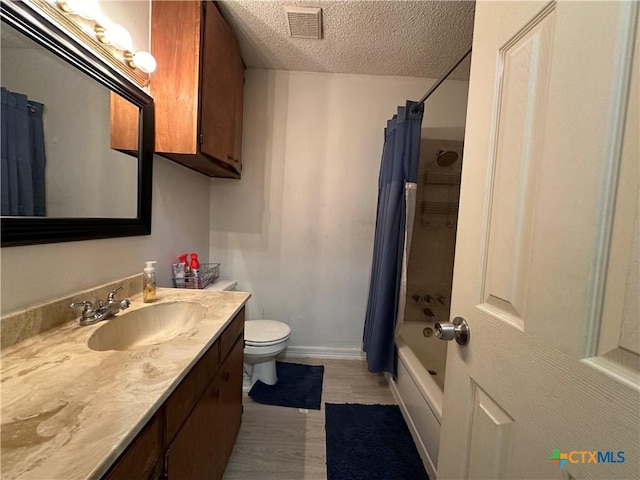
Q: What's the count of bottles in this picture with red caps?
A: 2